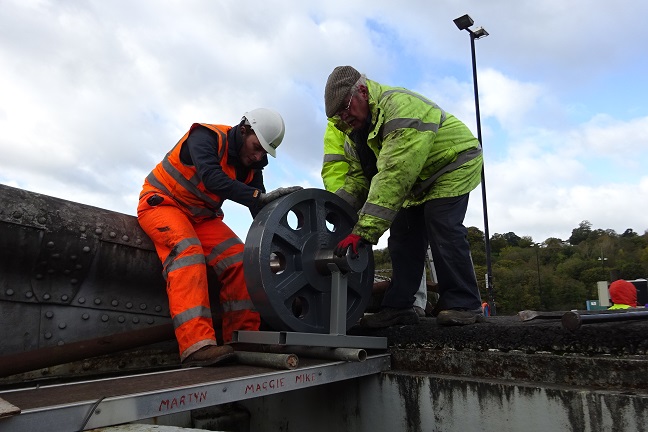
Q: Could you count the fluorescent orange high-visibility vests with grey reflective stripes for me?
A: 1